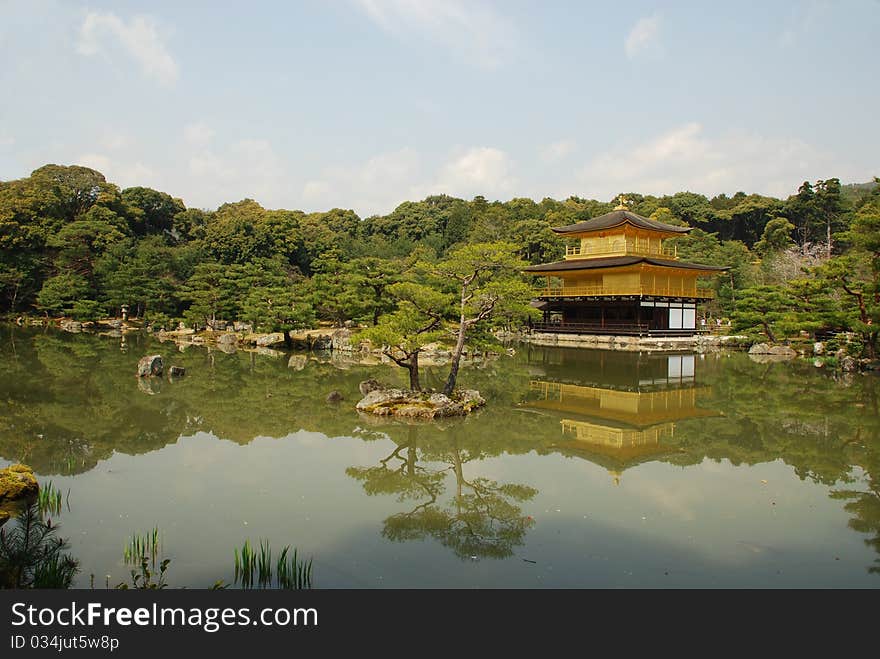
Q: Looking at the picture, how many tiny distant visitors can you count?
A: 3